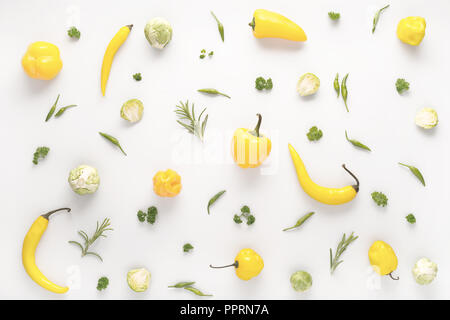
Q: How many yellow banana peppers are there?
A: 3